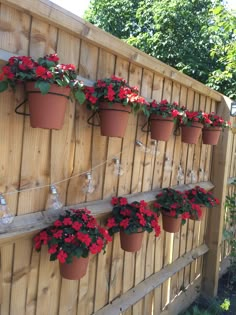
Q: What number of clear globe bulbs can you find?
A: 10